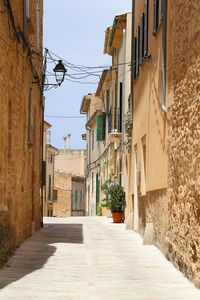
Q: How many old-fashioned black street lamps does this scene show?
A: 1